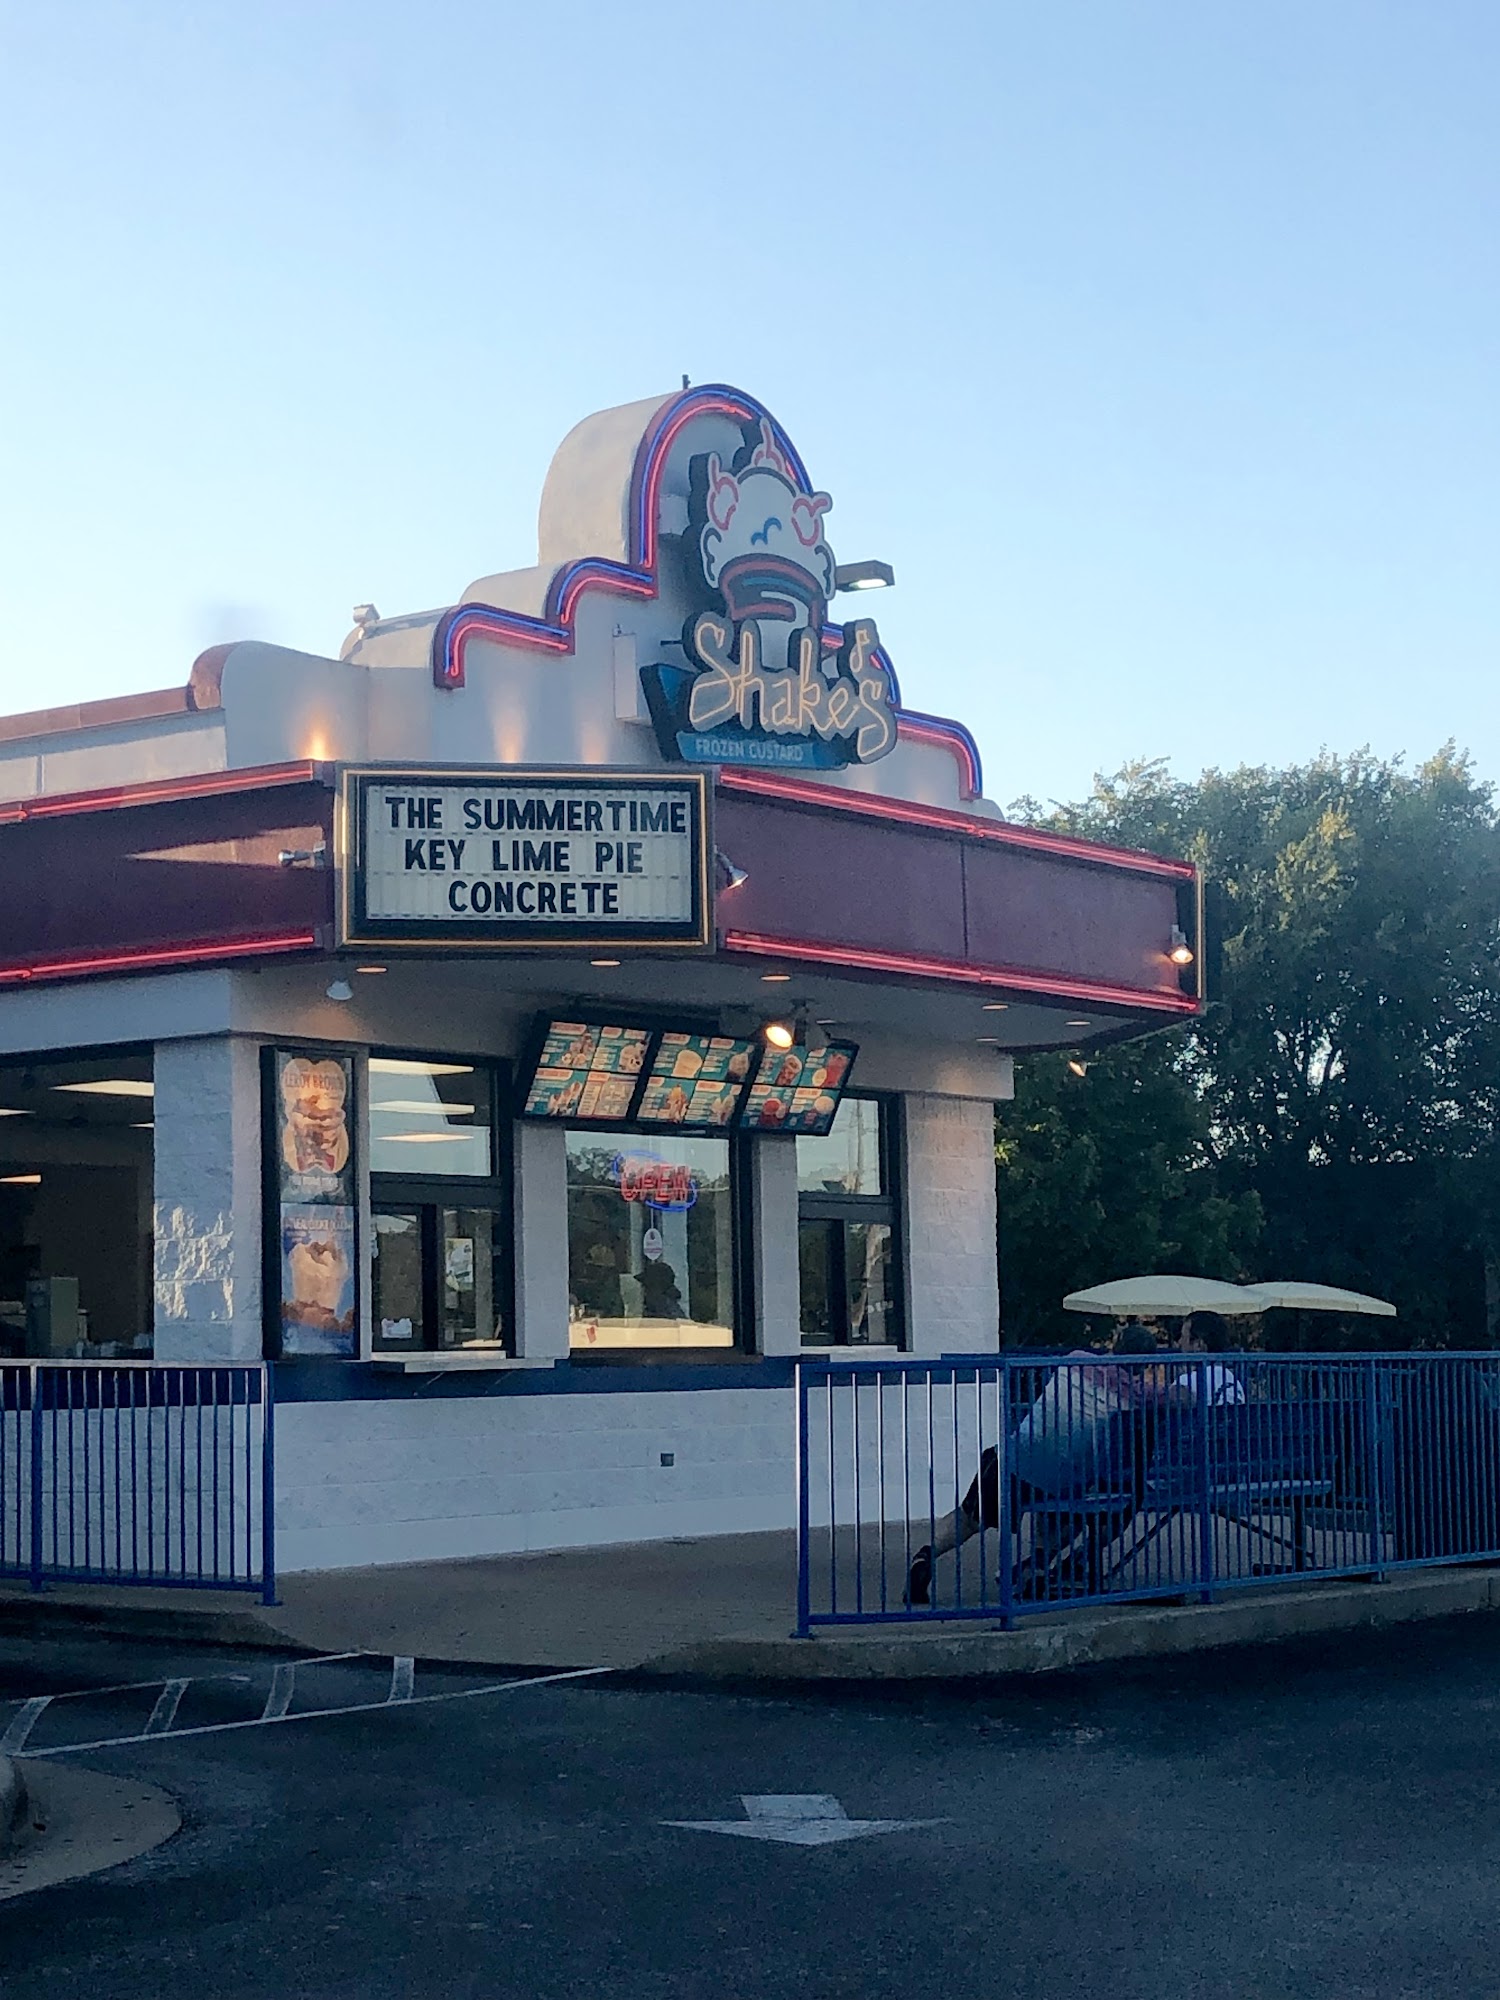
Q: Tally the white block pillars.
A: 4